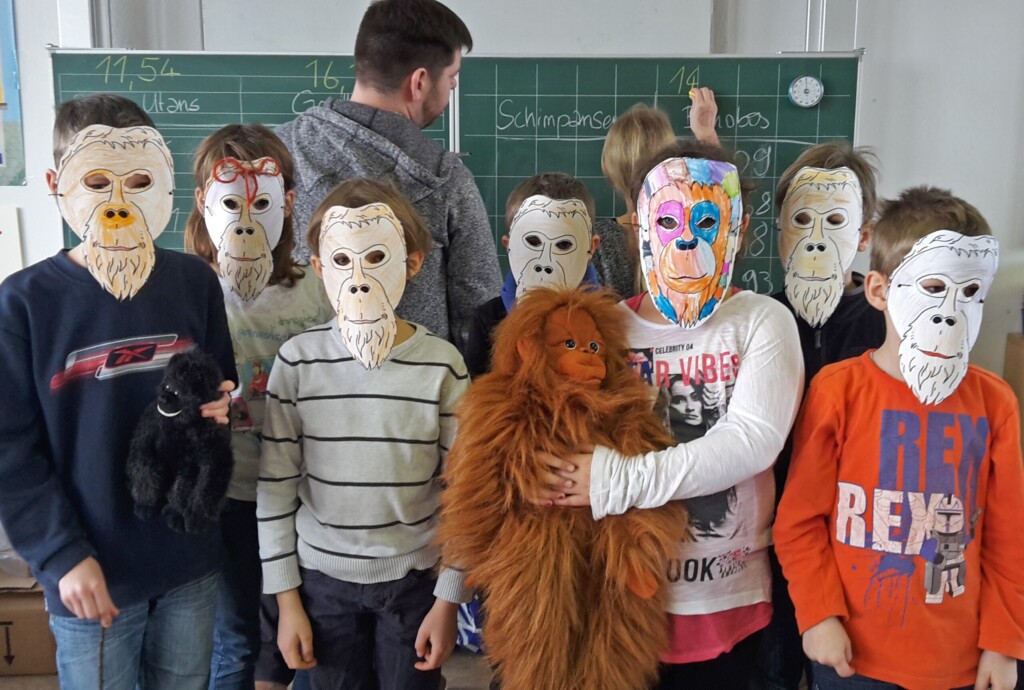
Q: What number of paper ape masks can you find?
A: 7